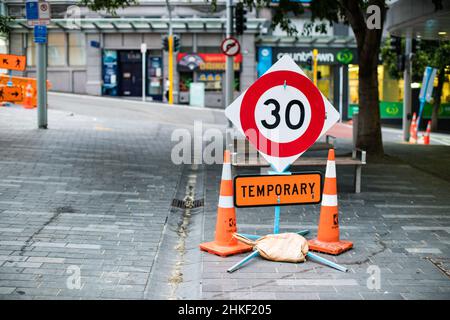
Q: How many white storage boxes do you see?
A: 1